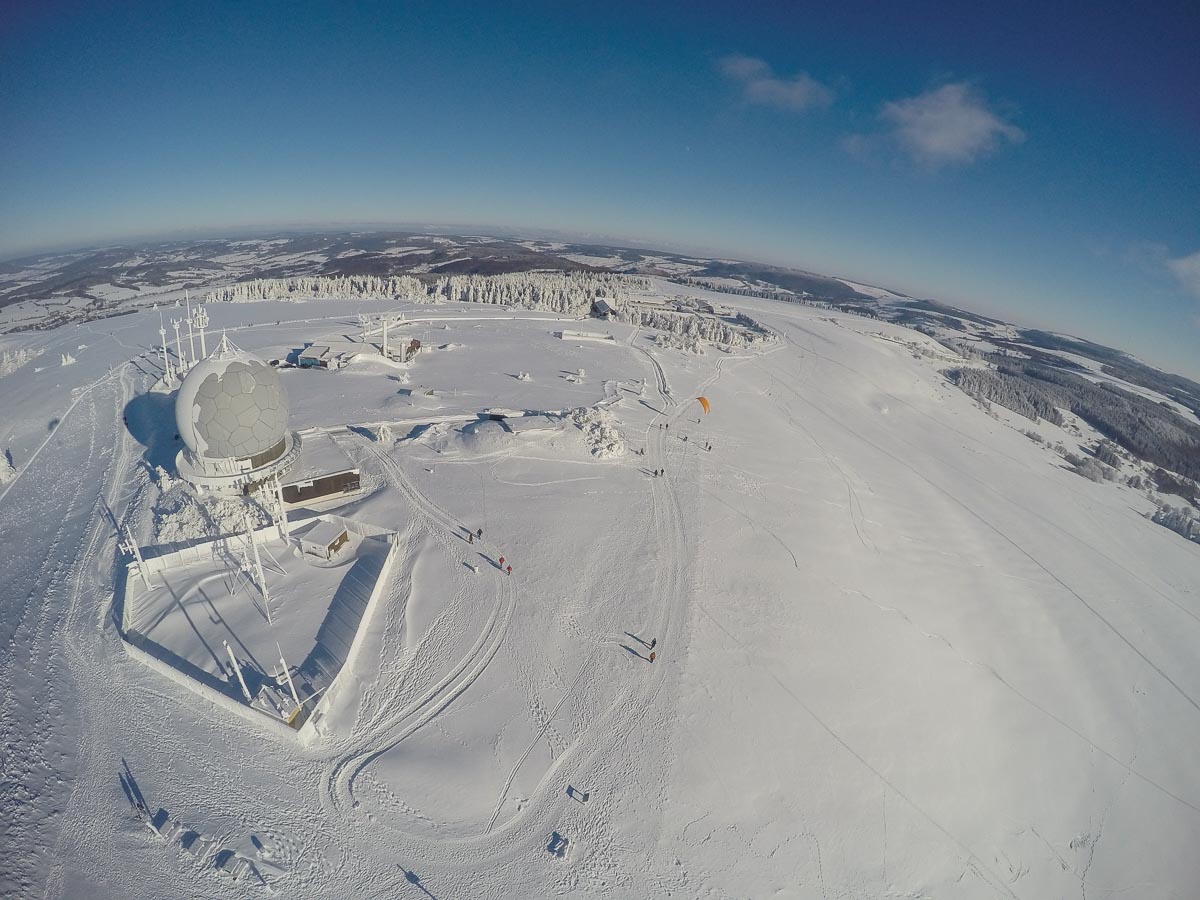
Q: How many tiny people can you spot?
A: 15